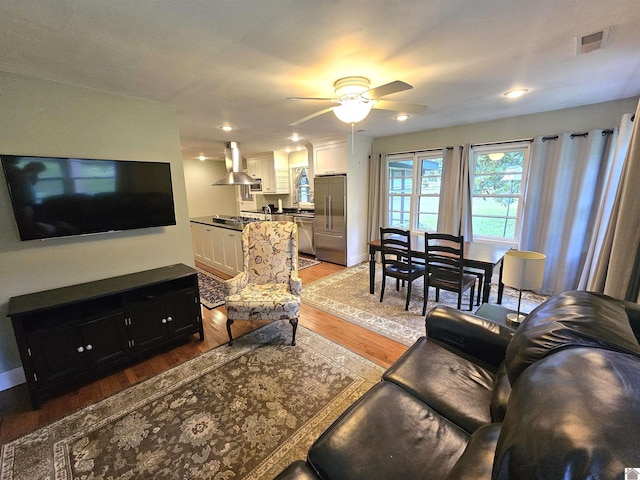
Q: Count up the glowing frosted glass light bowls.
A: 1